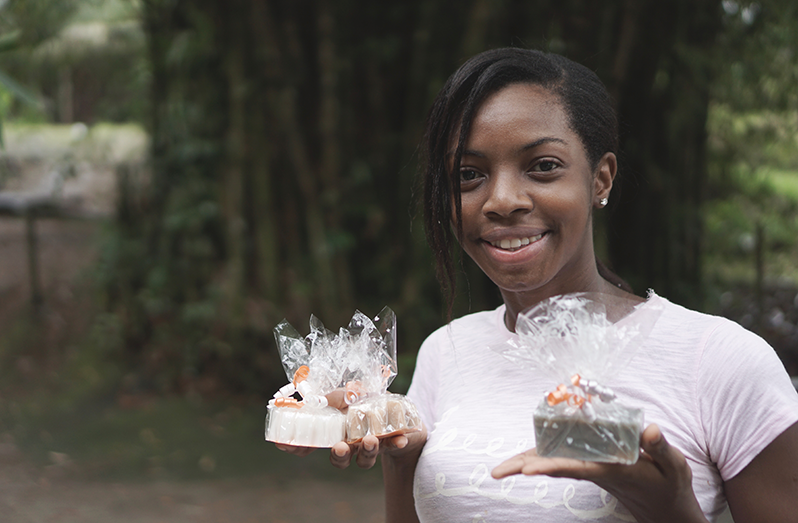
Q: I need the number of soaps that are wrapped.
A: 3